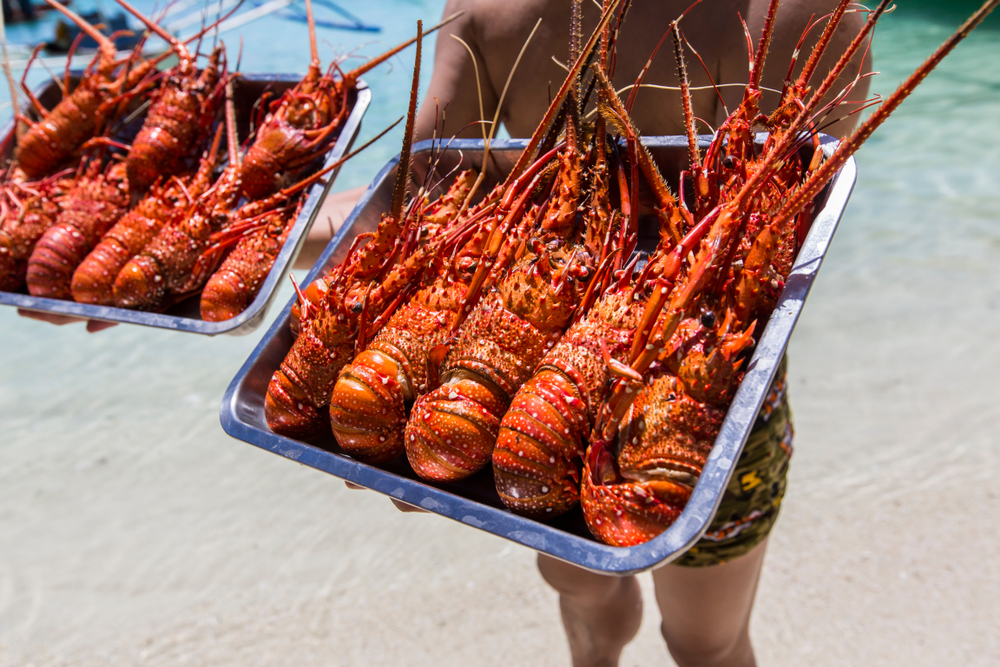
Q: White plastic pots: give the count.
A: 0